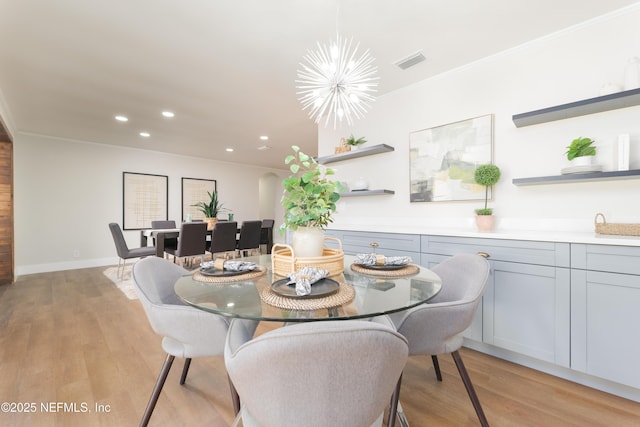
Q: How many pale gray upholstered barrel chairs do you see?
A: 3